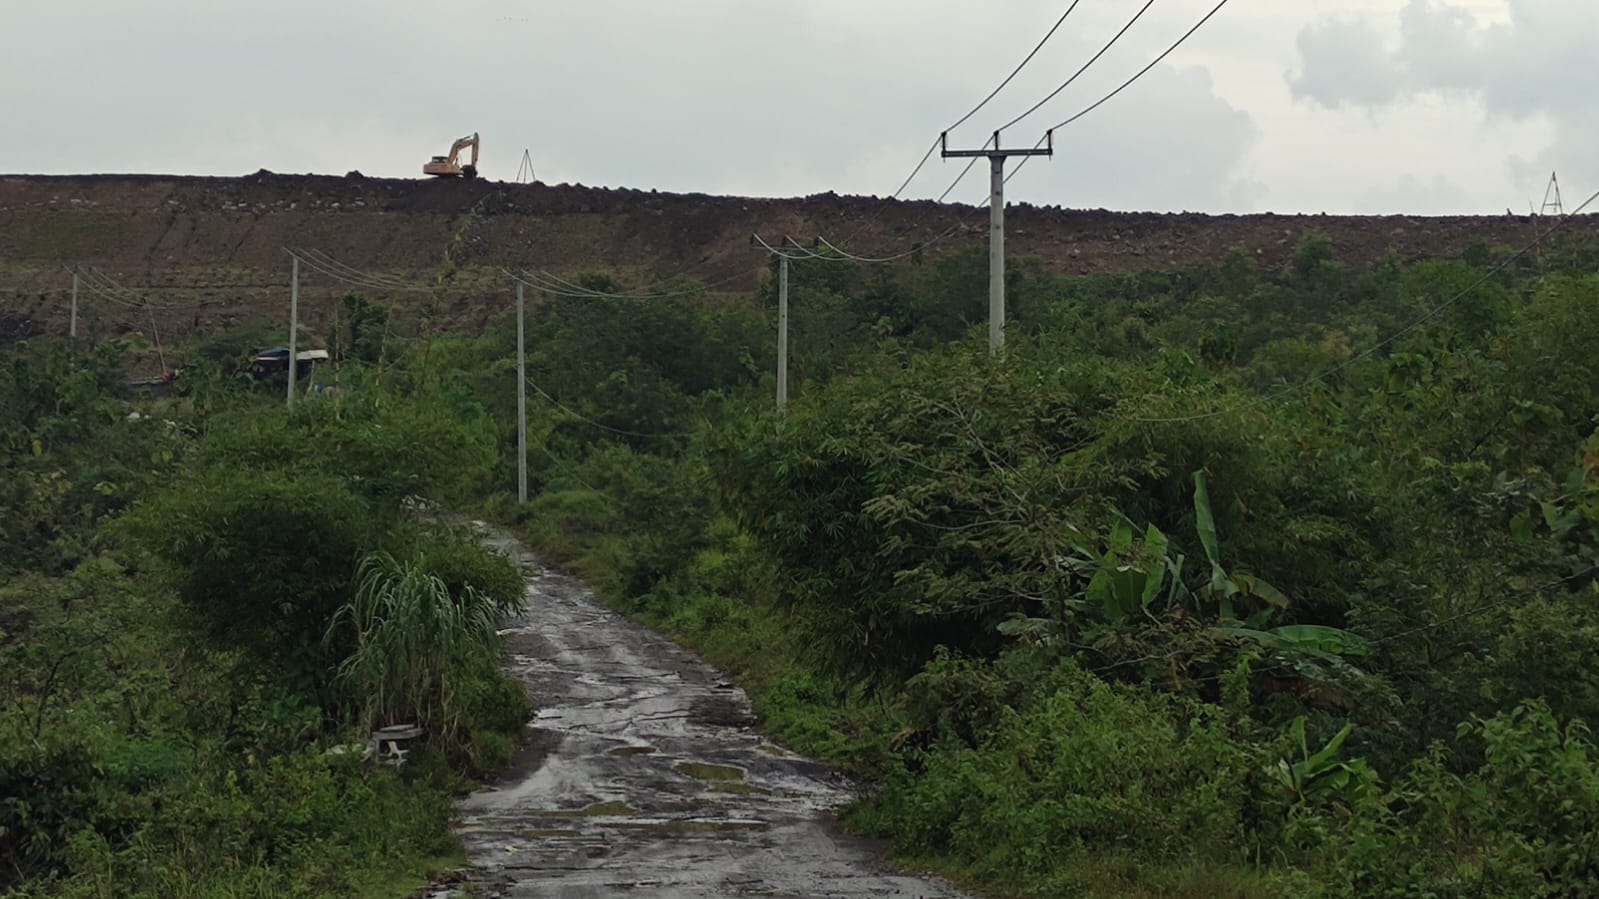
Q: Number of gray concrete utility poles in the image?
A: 5